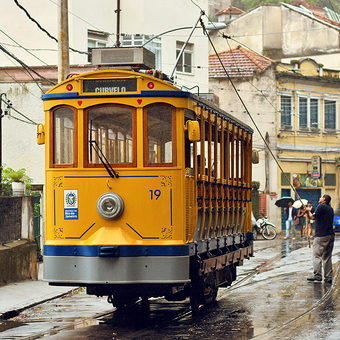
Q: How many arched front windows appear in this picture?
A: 3